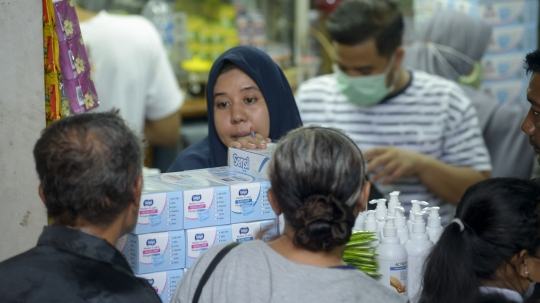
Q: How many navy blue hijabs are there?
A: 1